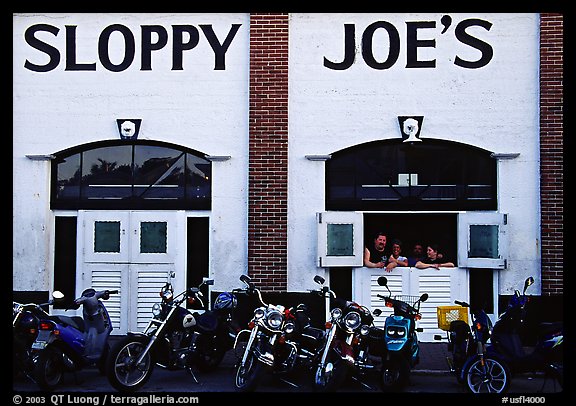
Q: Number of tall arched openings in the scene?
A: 2